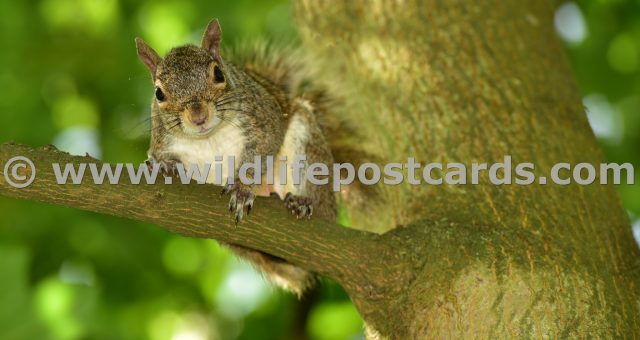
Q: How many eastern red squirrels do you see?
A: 0